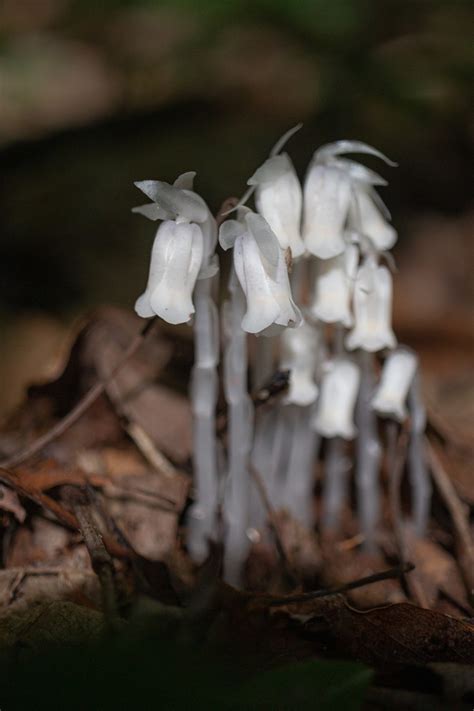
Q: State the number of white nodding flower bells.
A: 10